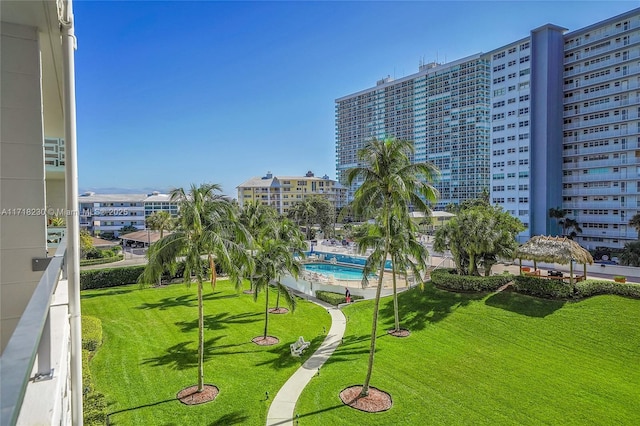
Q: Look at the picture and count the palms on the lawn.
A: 6